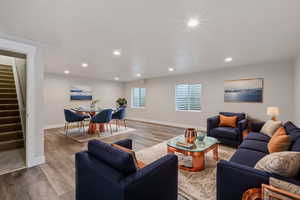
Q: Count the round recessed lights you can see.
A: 8